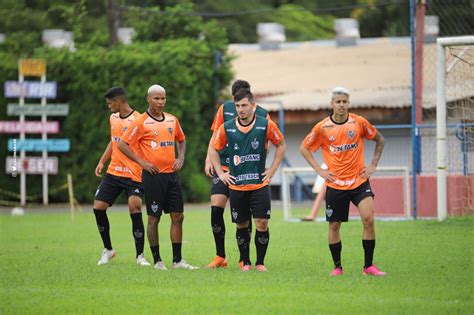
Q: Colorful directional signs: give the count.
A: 6